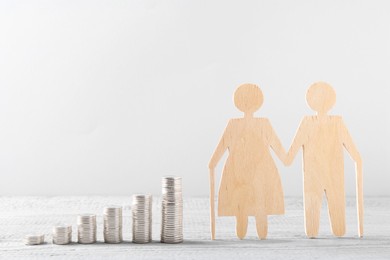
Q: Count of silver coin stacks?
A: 6